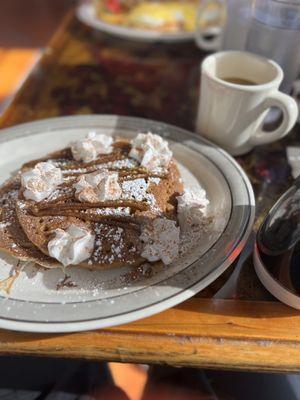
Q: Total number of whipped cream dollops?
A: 7